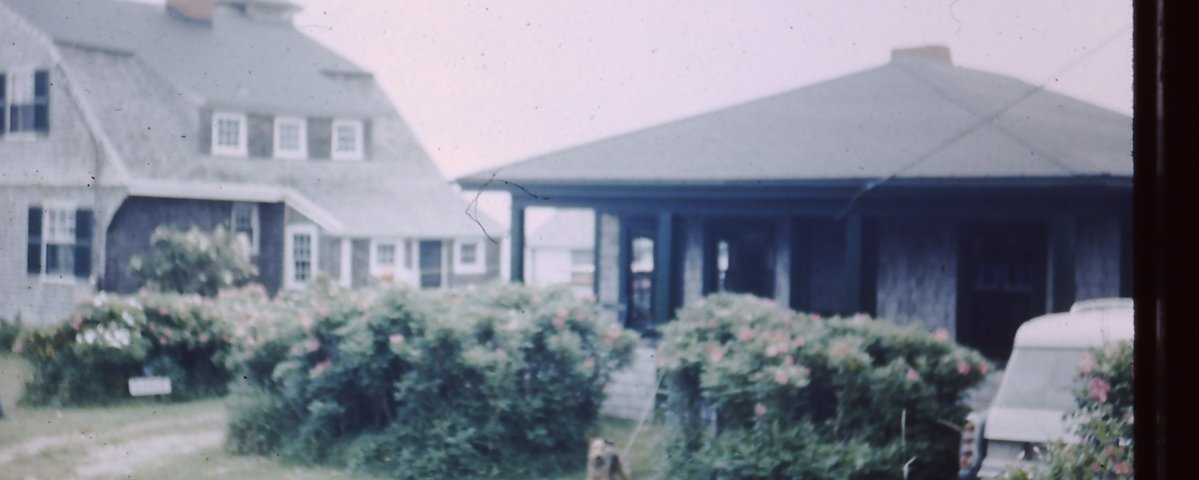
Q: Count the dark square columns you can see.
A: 4